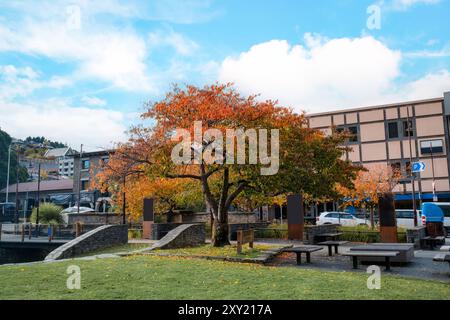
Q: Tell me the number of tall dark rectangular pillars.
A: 3